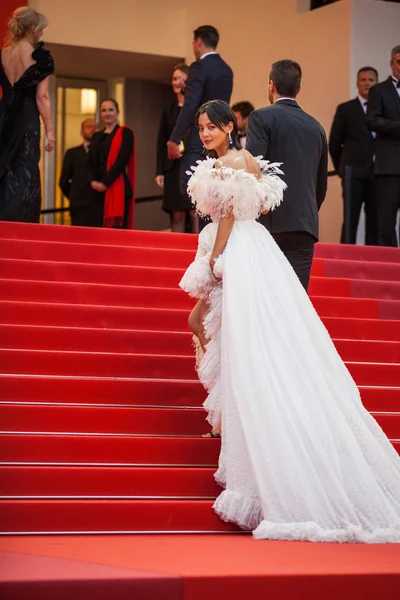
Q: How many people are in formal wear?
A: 10